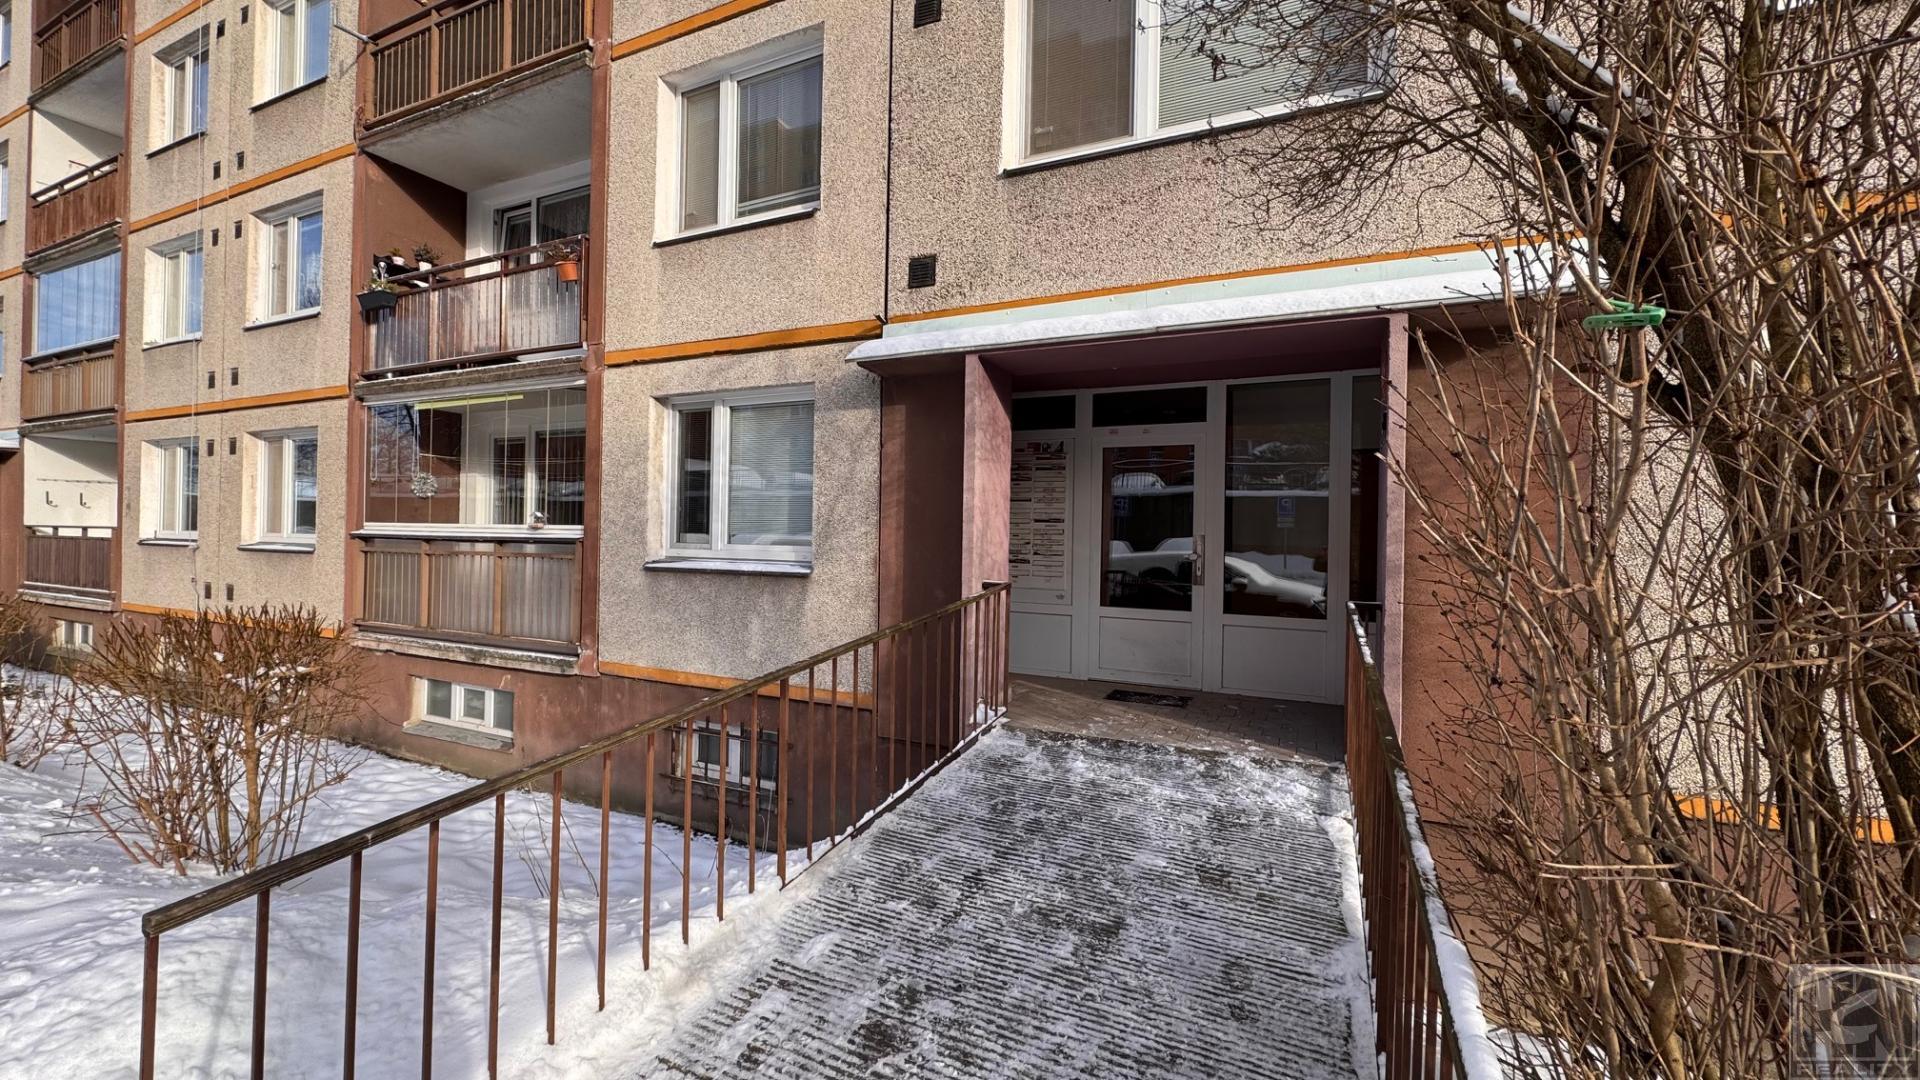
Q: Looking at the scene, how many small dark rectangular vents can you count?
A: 14